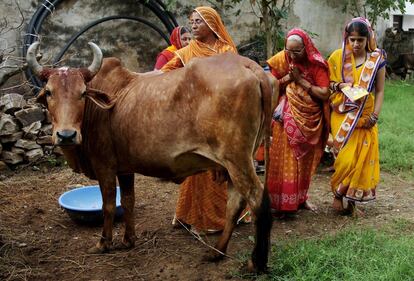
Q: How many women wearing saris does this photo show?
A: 4